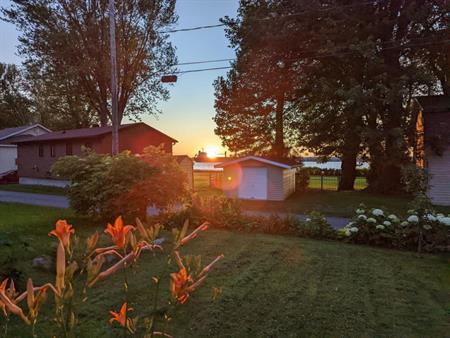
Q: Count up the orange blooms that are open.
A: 4